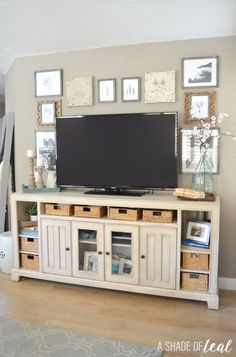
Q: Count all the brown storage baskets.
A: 8